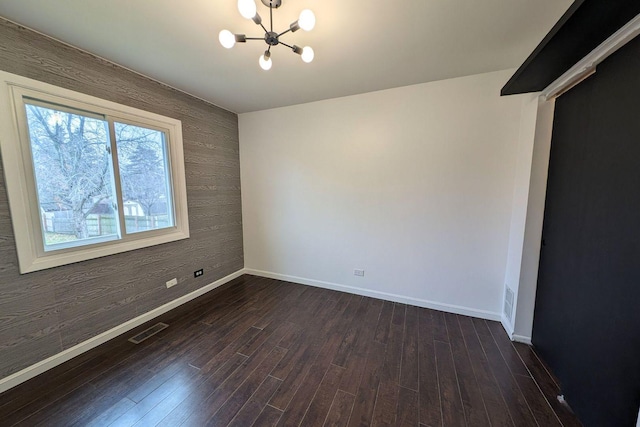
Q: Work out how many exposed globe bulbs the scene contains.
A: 5